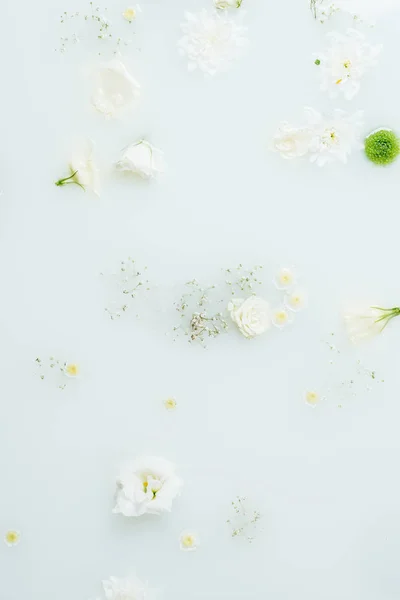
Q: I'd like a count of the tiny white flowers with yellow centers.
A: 9